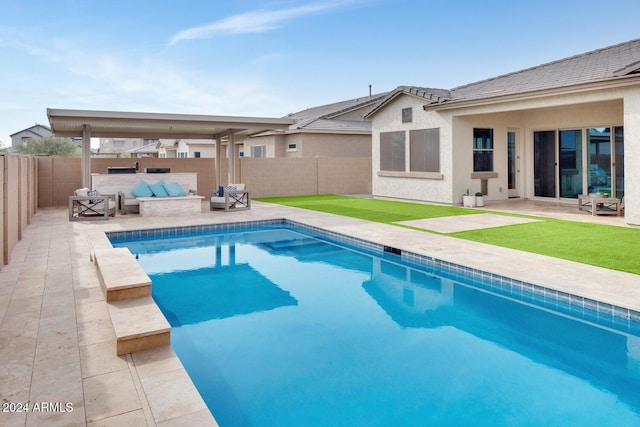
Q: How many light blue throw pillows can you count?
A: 3